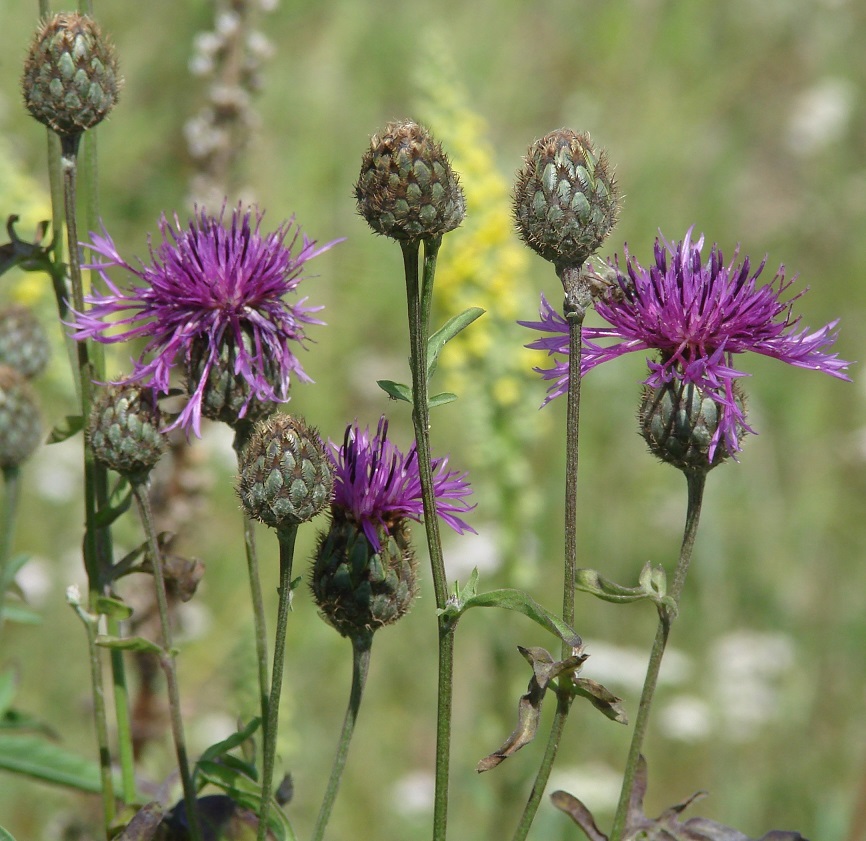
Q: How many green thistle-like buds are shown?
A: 7